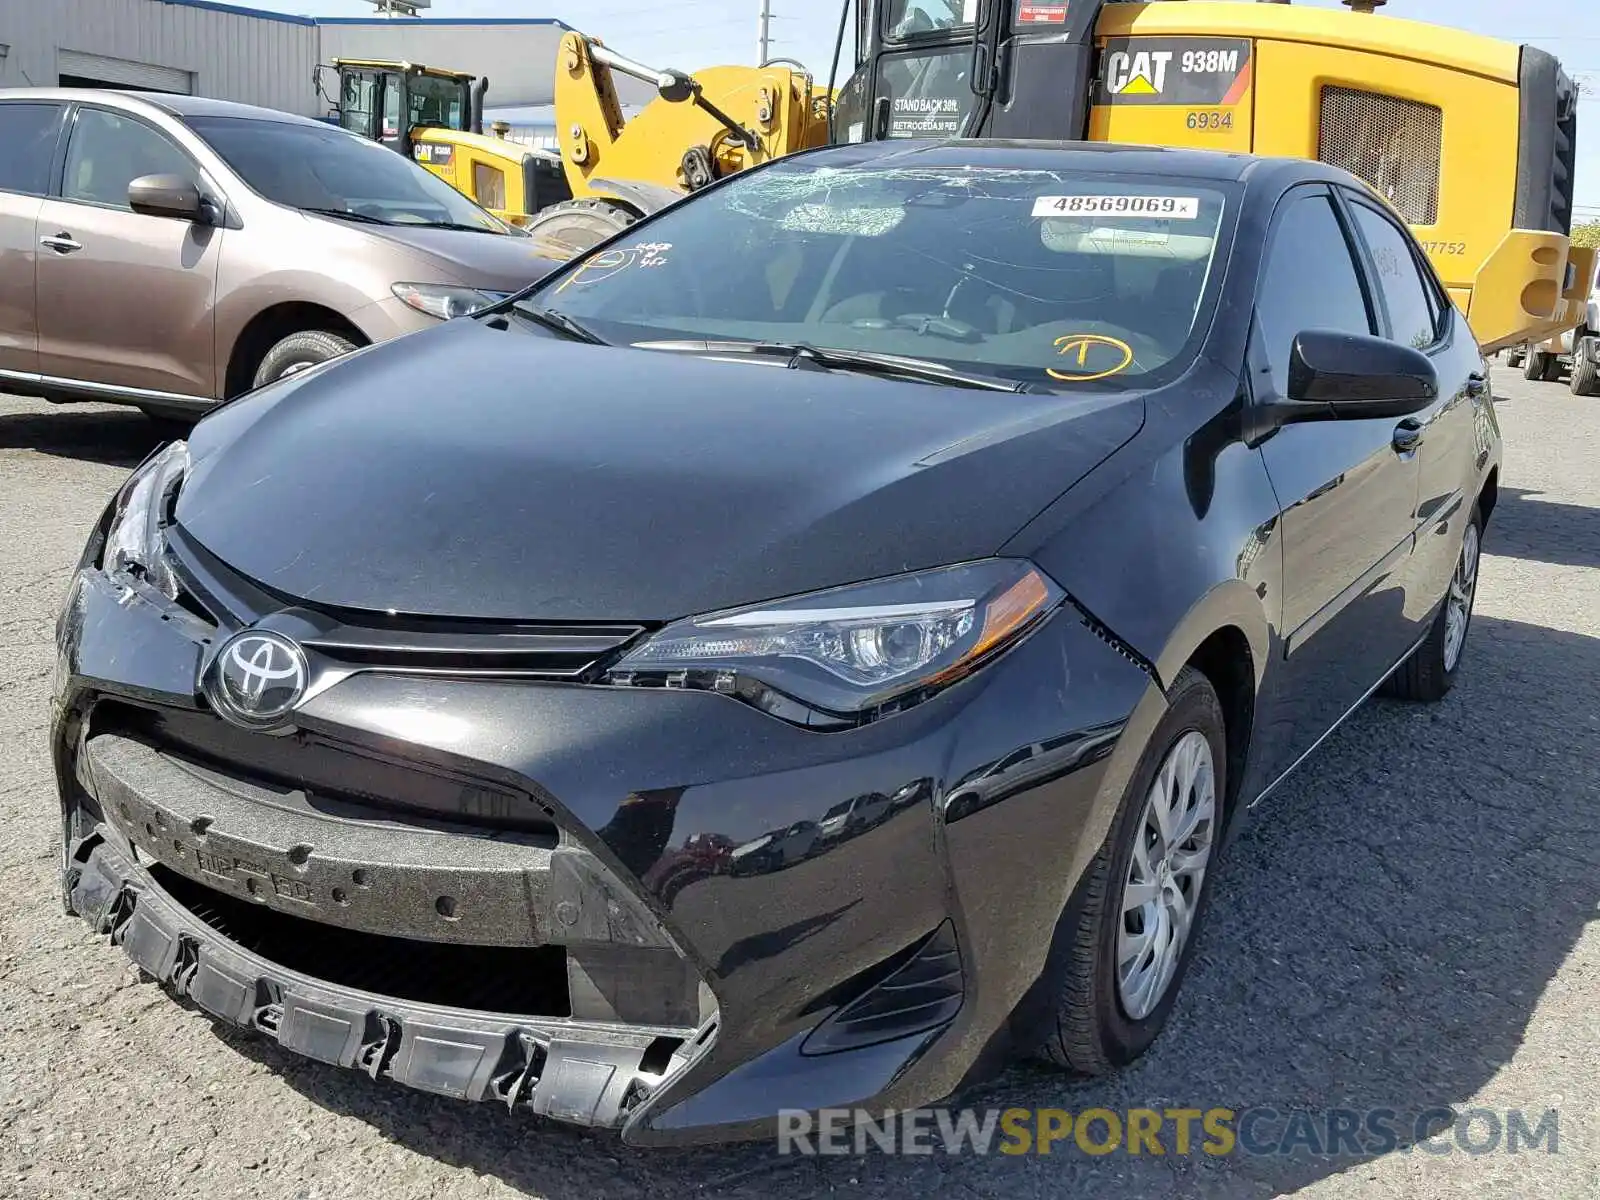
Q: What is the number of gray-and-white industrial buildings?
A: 1